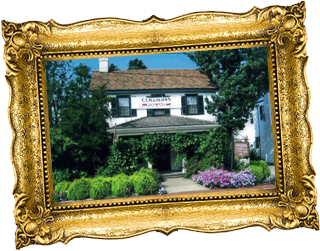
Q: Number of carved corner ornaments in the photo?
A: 4